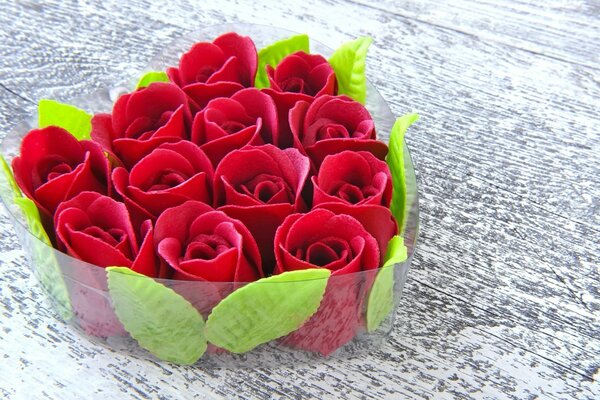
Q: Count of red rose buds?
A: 12